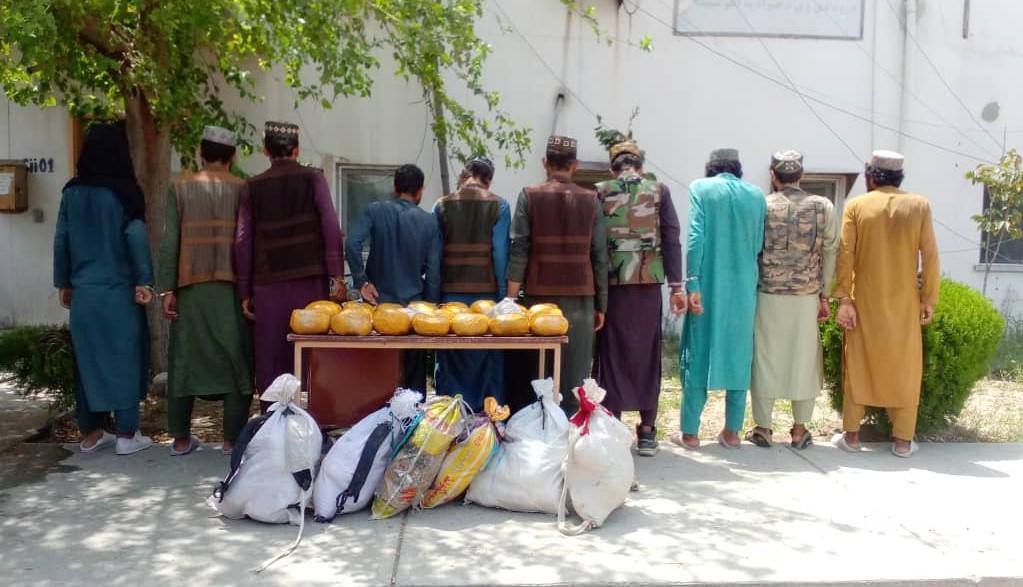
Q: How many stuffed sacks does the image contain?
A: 6